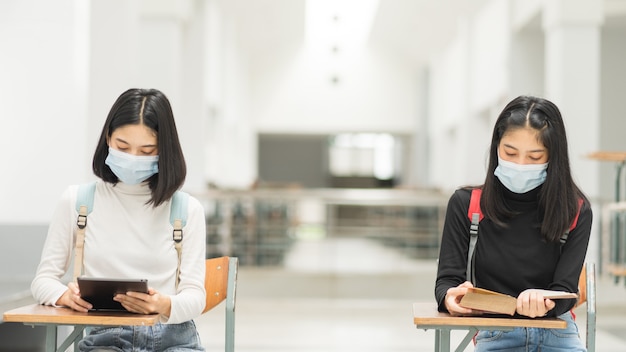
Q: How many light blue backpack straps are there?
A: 2